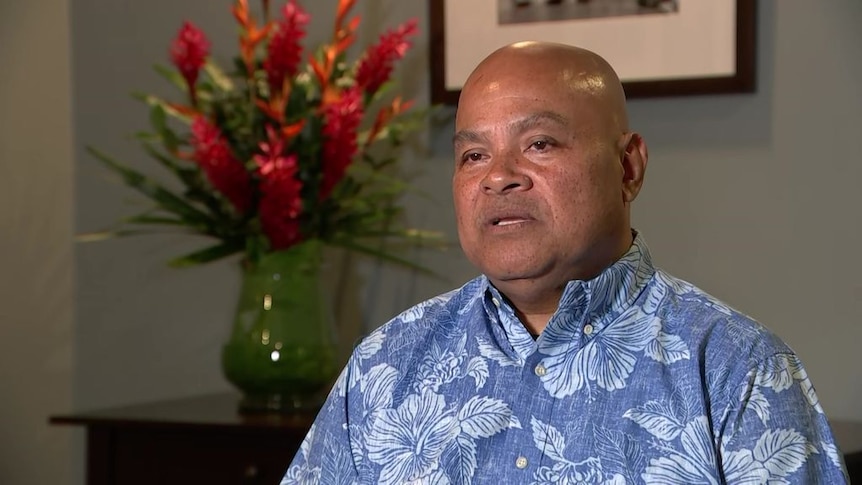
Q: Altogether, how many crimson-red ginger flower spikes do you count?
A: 6